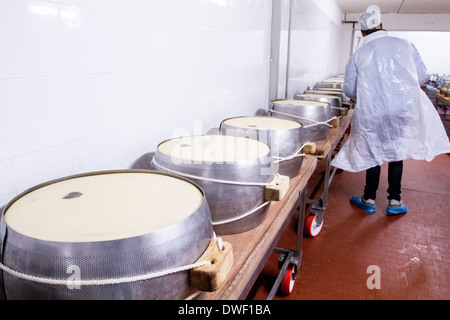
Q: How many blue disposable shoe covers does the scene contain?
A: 2